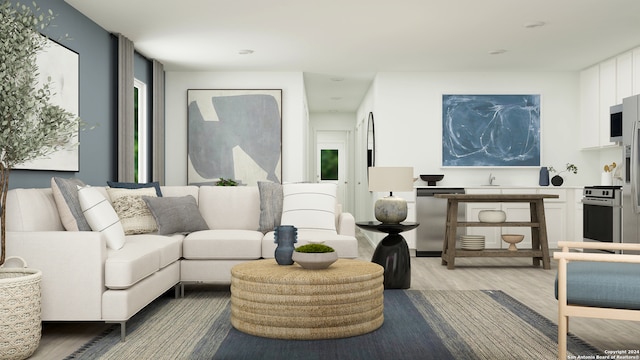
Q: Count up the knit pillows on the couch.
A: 1